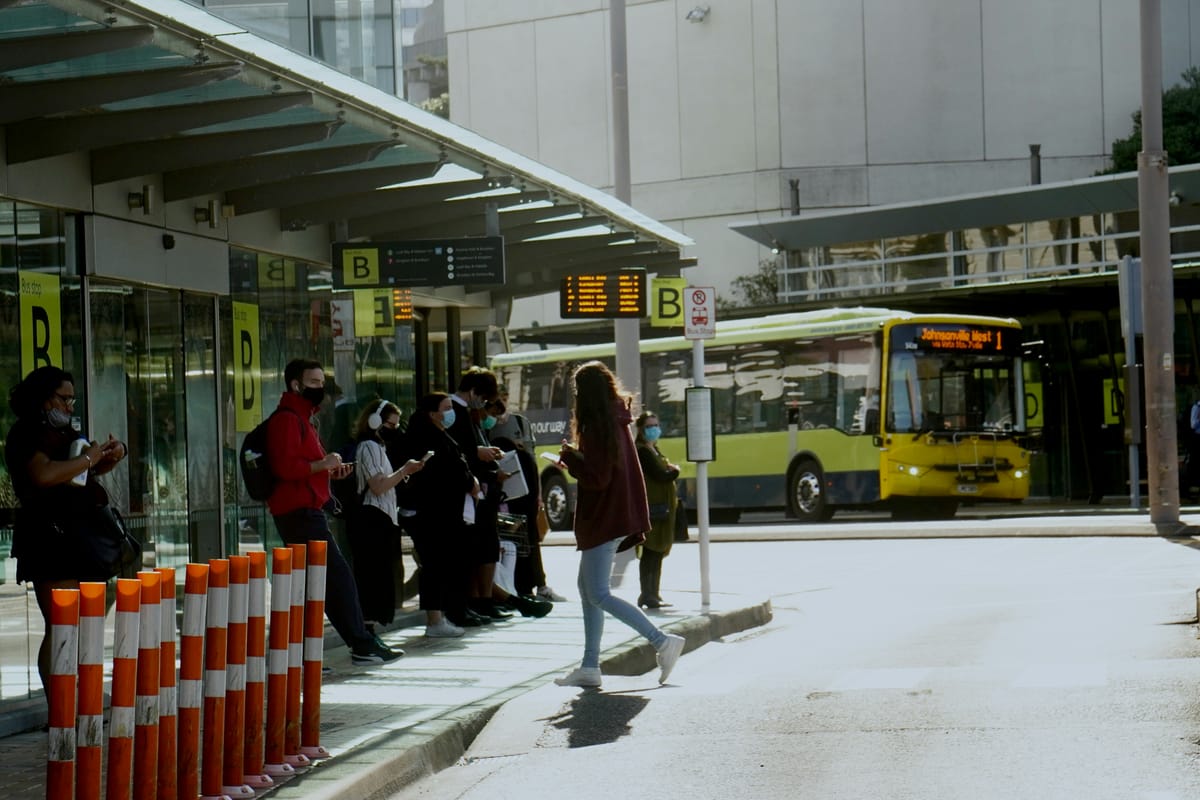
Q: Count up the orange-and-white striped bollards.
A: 12